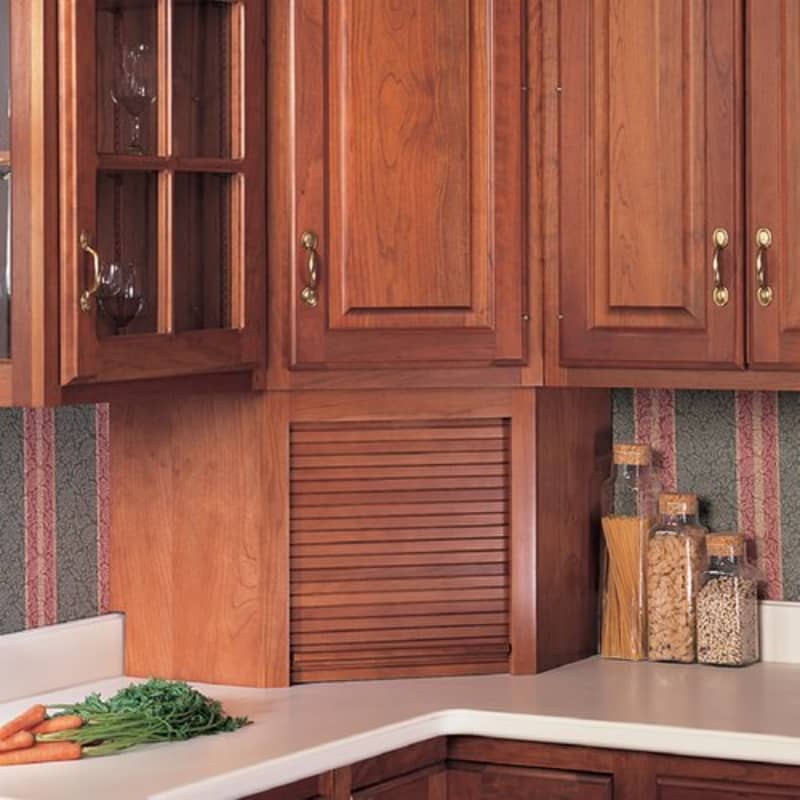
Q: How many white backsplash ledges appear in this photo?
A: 2